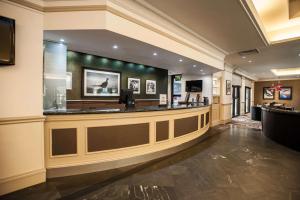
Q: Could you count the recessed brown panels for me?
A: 6